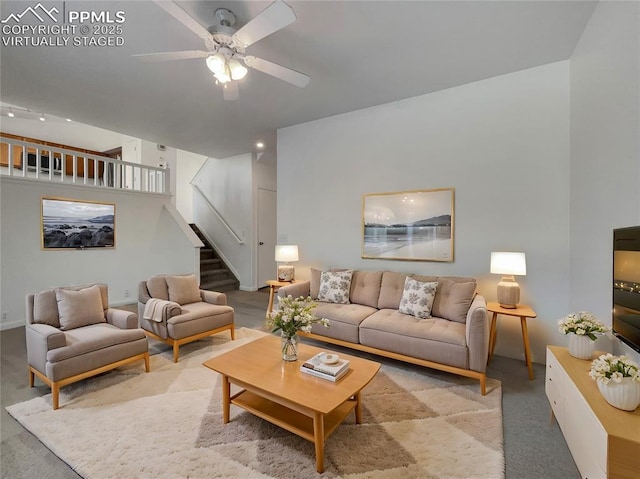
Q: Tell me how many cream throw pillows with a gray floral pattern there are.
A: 2